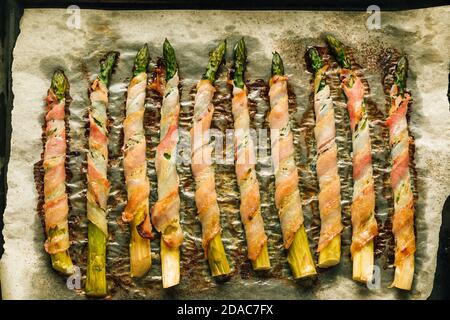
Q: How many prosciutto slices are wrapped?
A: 10